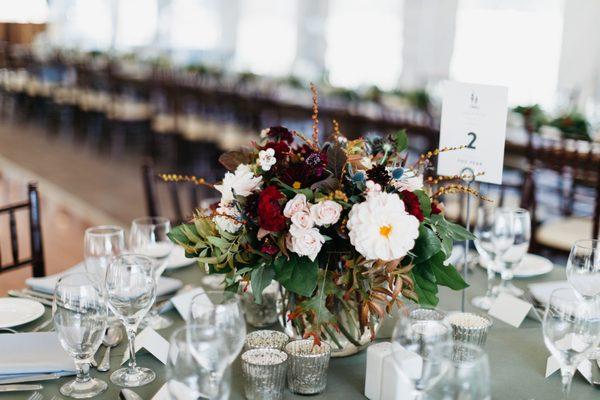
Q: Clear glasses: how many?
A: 12